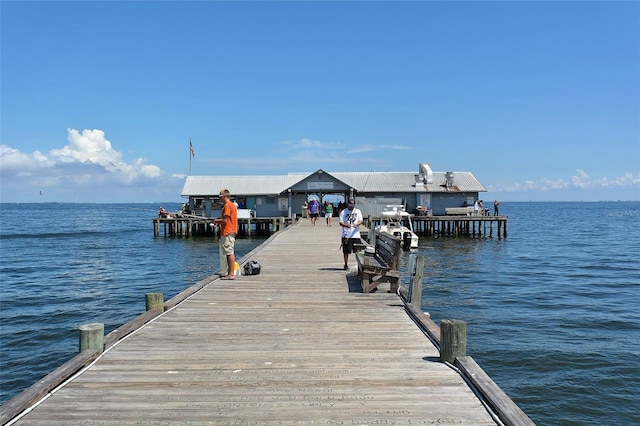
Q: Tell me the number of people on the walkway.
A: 4